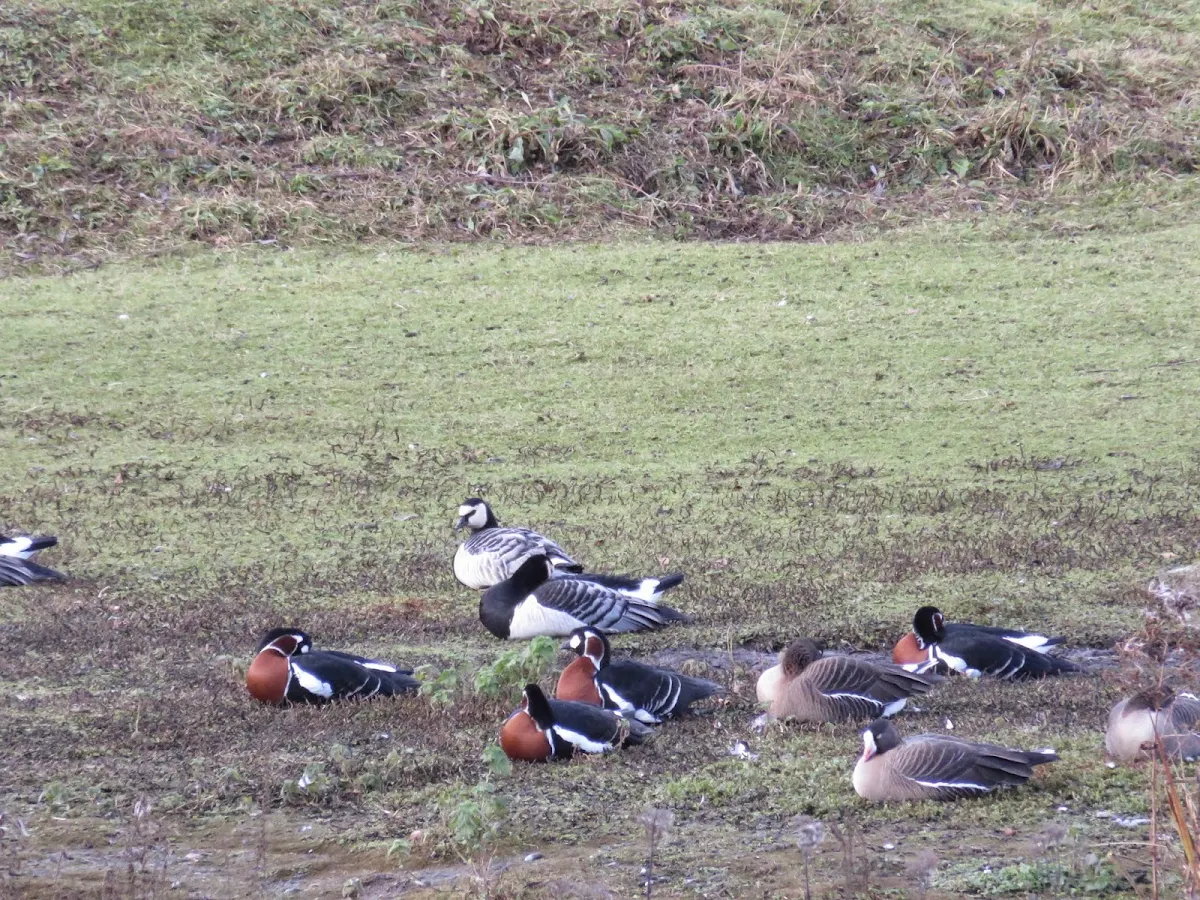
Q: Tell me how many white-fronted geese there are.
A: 3